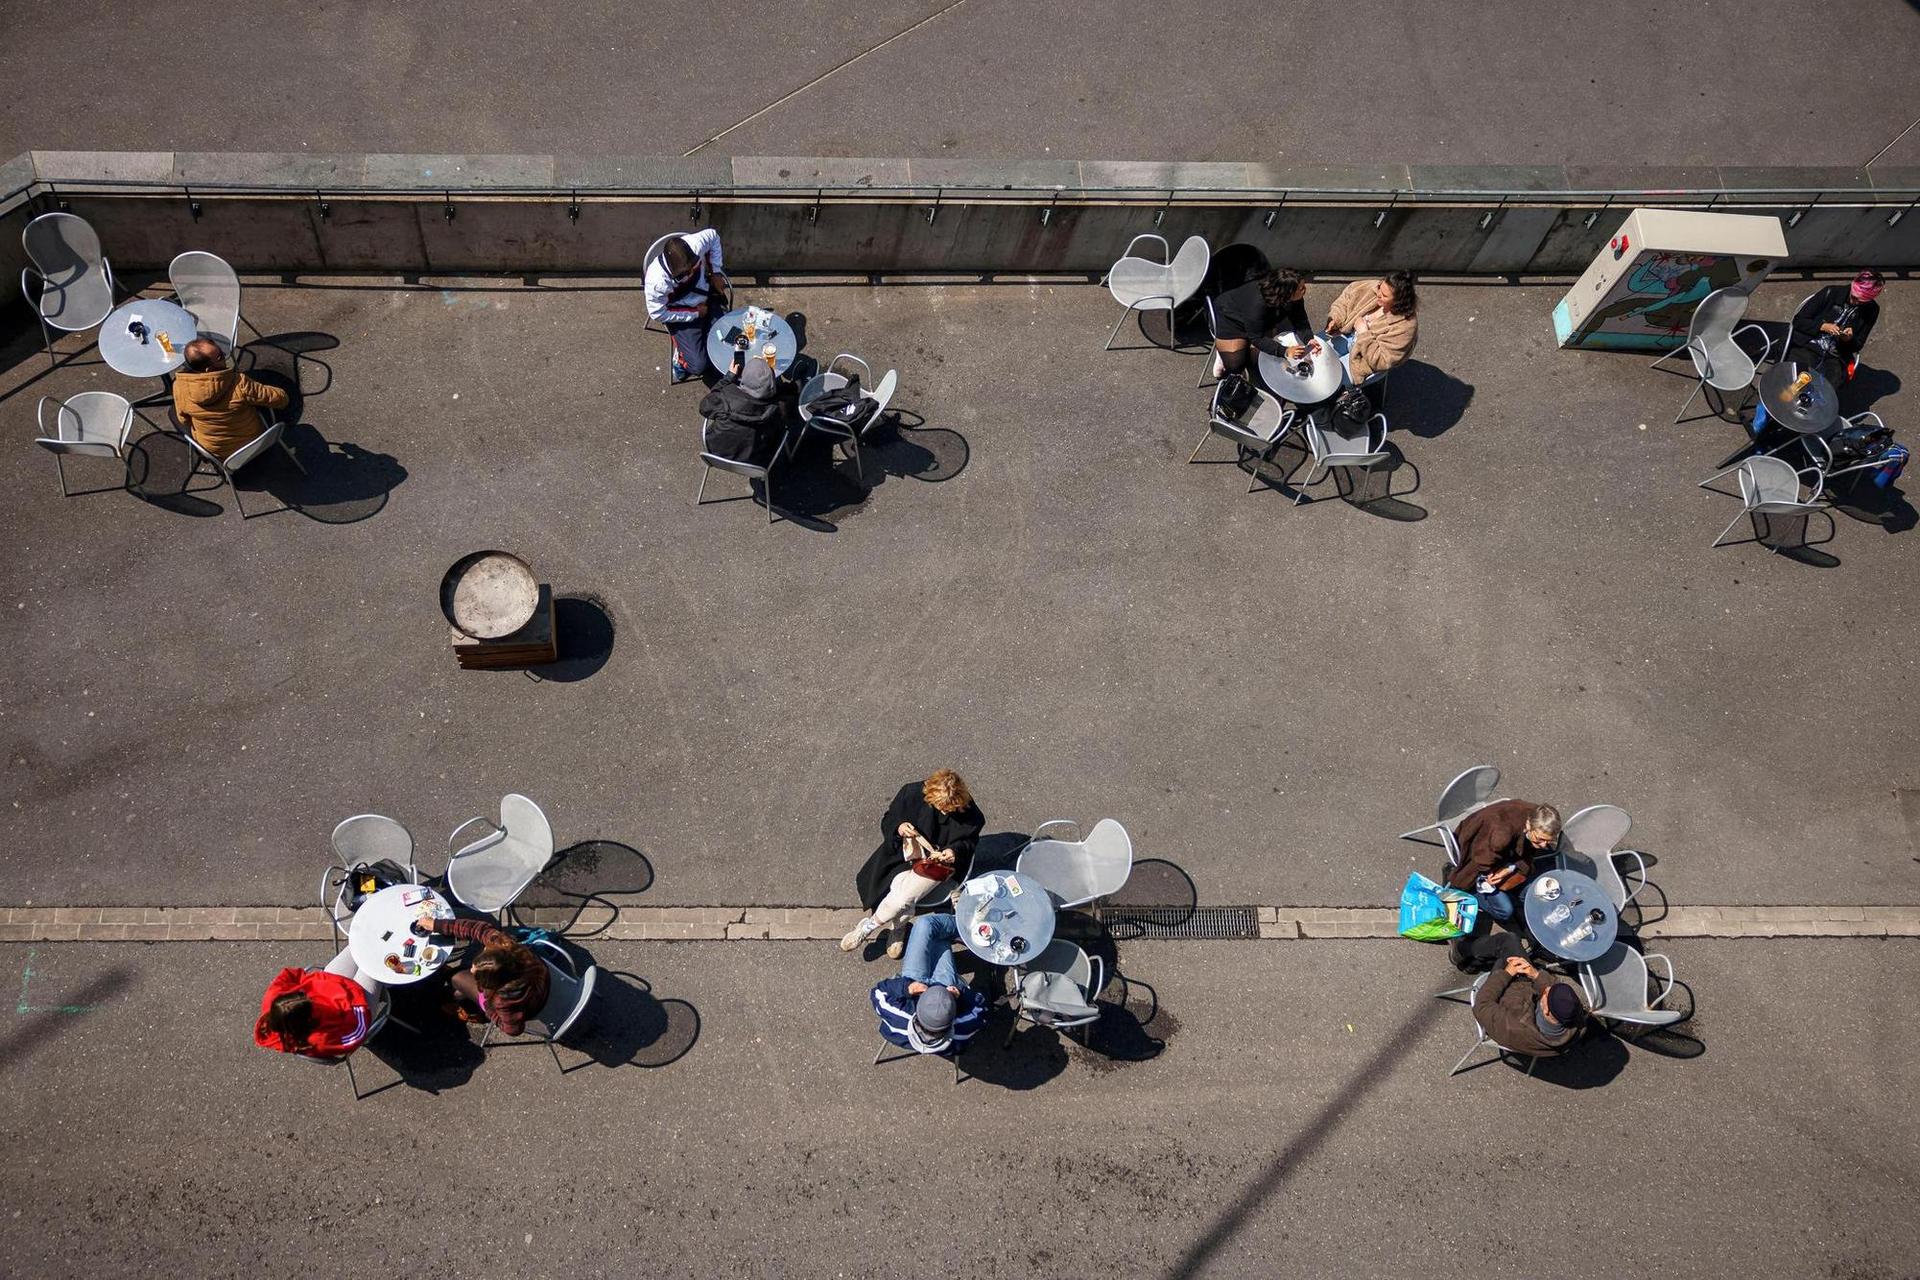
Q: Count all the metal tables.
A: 7